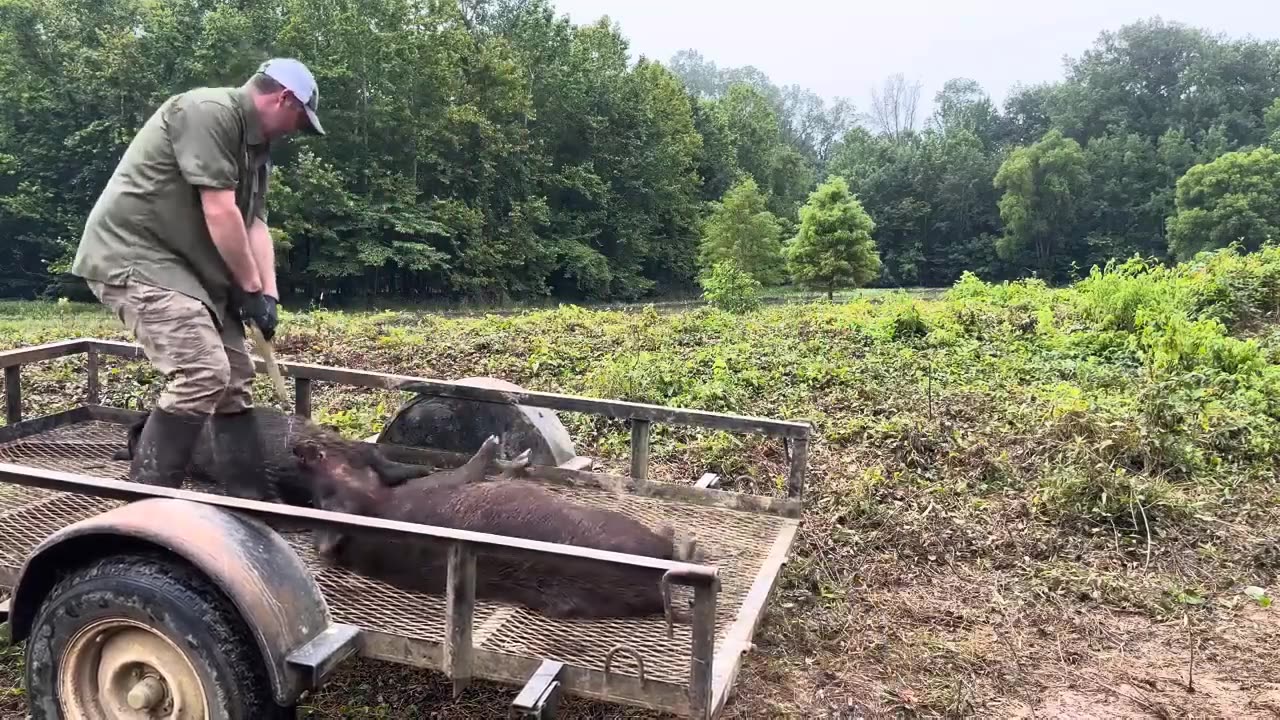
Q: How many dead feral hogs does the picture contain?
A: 2